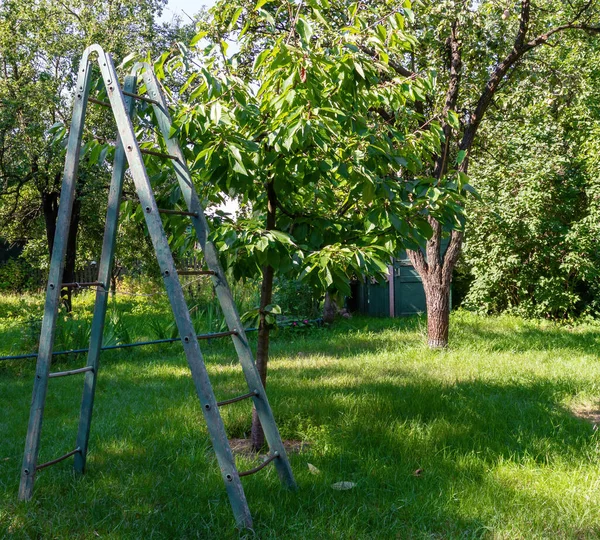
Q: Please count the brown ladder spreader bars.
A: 11